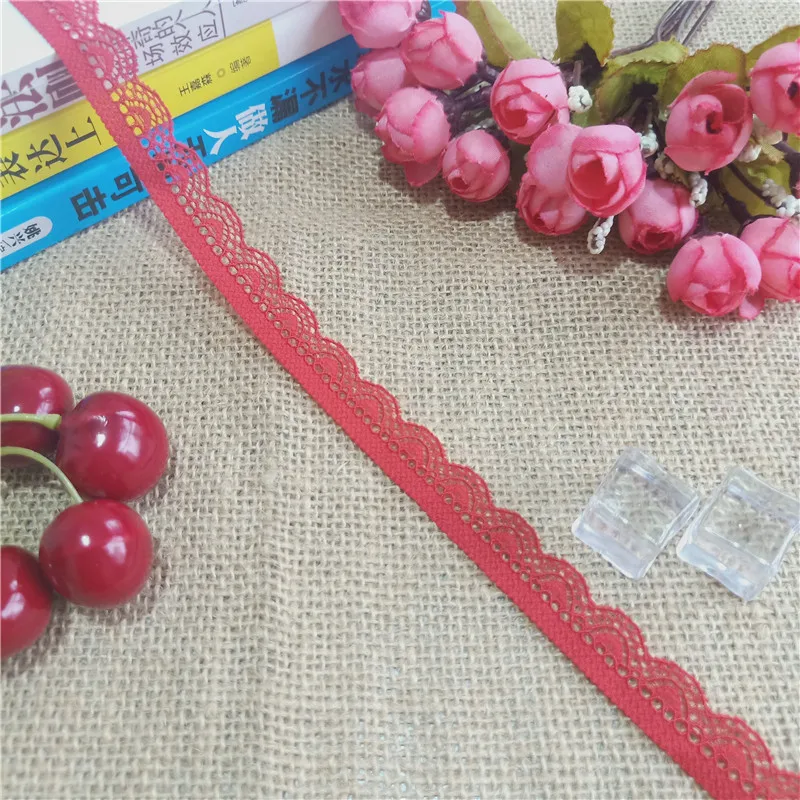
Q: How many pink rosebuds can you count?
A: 13